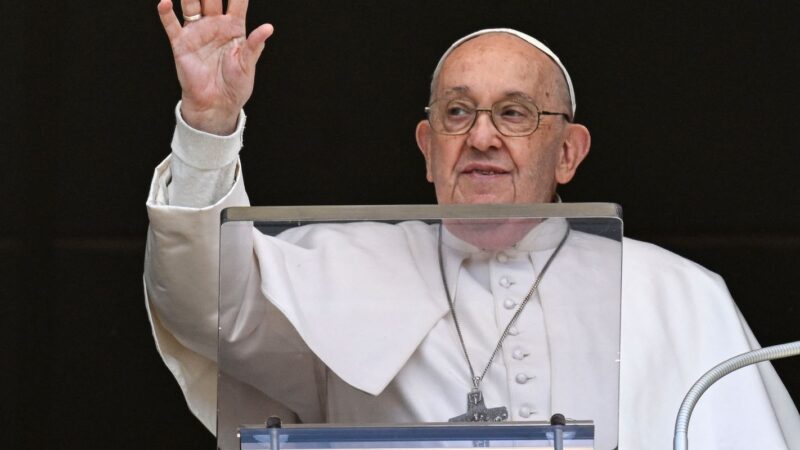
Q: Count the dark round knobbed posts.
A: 2